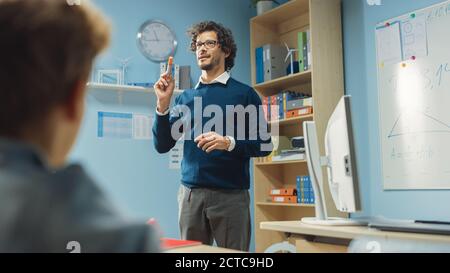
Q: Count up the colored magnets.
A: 5